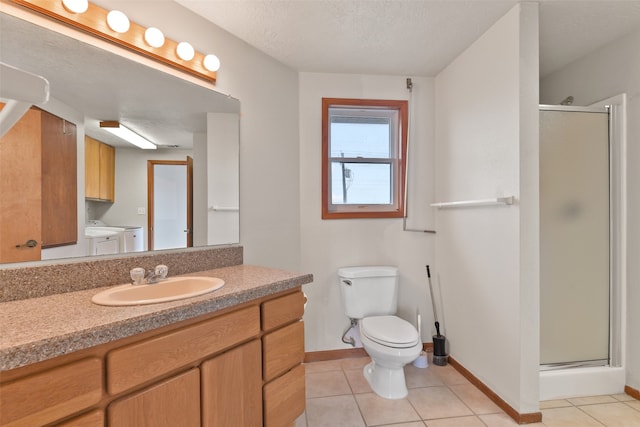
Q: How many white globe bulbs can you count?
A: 5